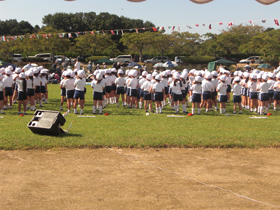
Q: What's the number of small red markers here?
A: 4